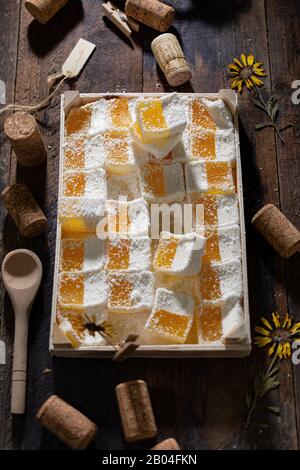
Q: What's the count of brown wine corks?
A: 9